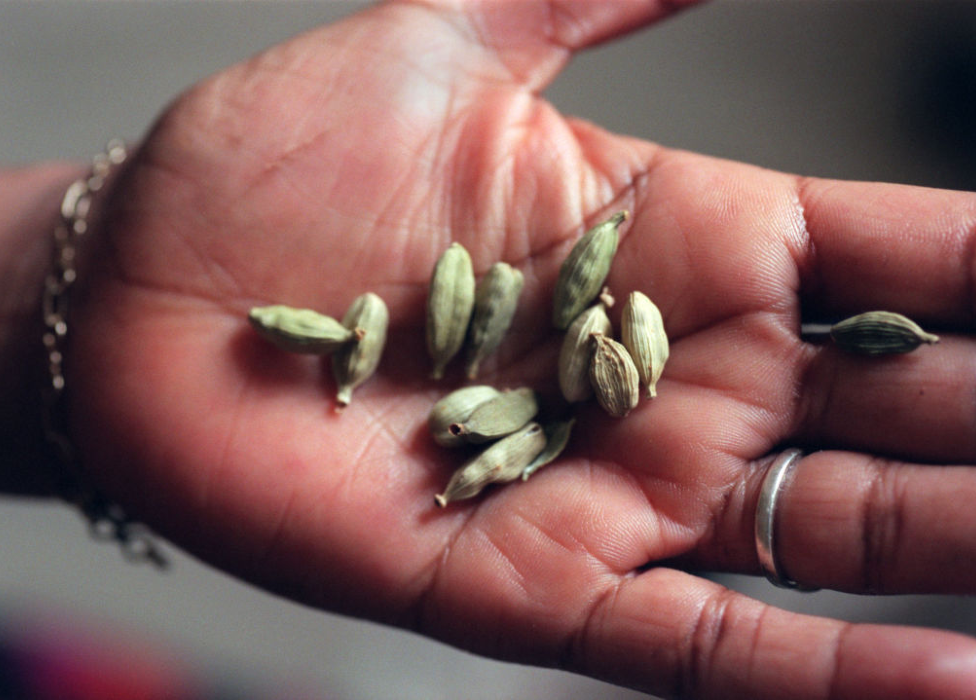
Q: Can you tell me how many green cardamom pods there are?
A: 13